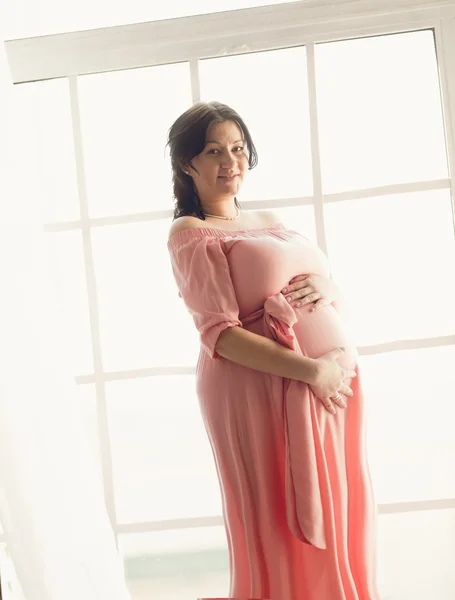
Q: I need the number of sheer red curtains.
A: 0